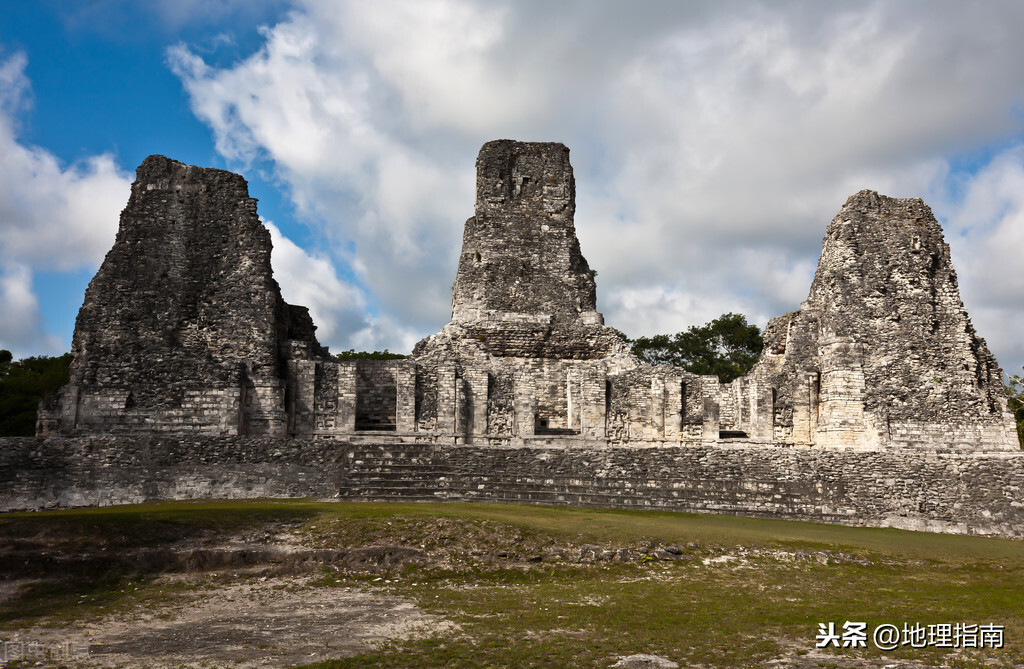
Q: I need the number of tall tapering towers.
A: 3